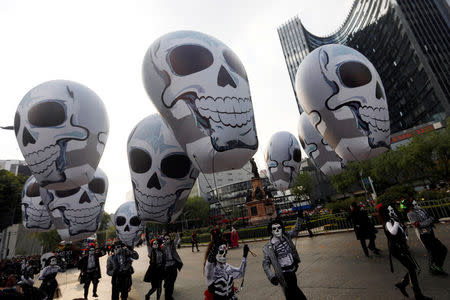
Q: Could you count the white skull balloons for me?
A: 9